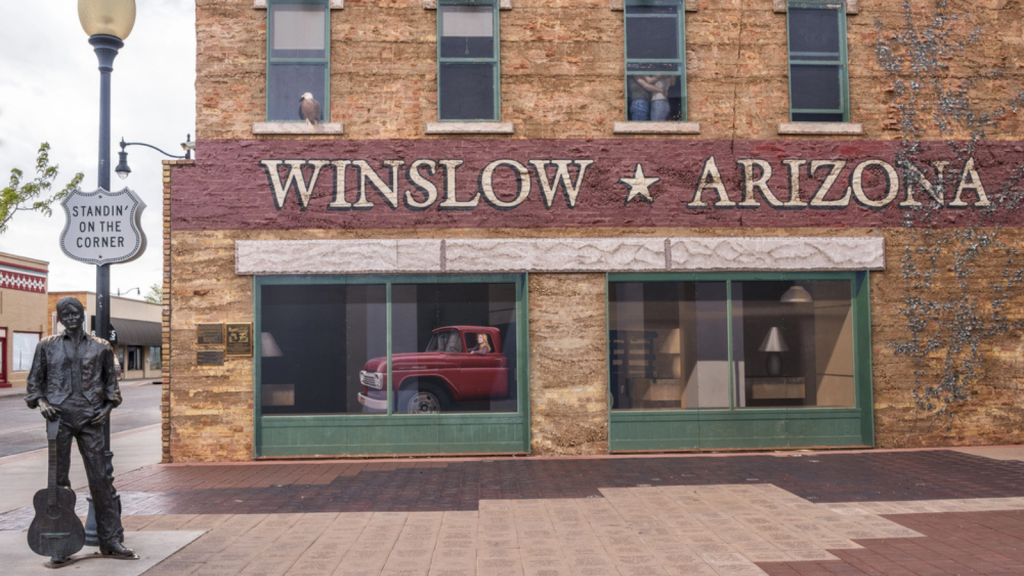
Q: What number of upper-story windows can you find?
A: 4